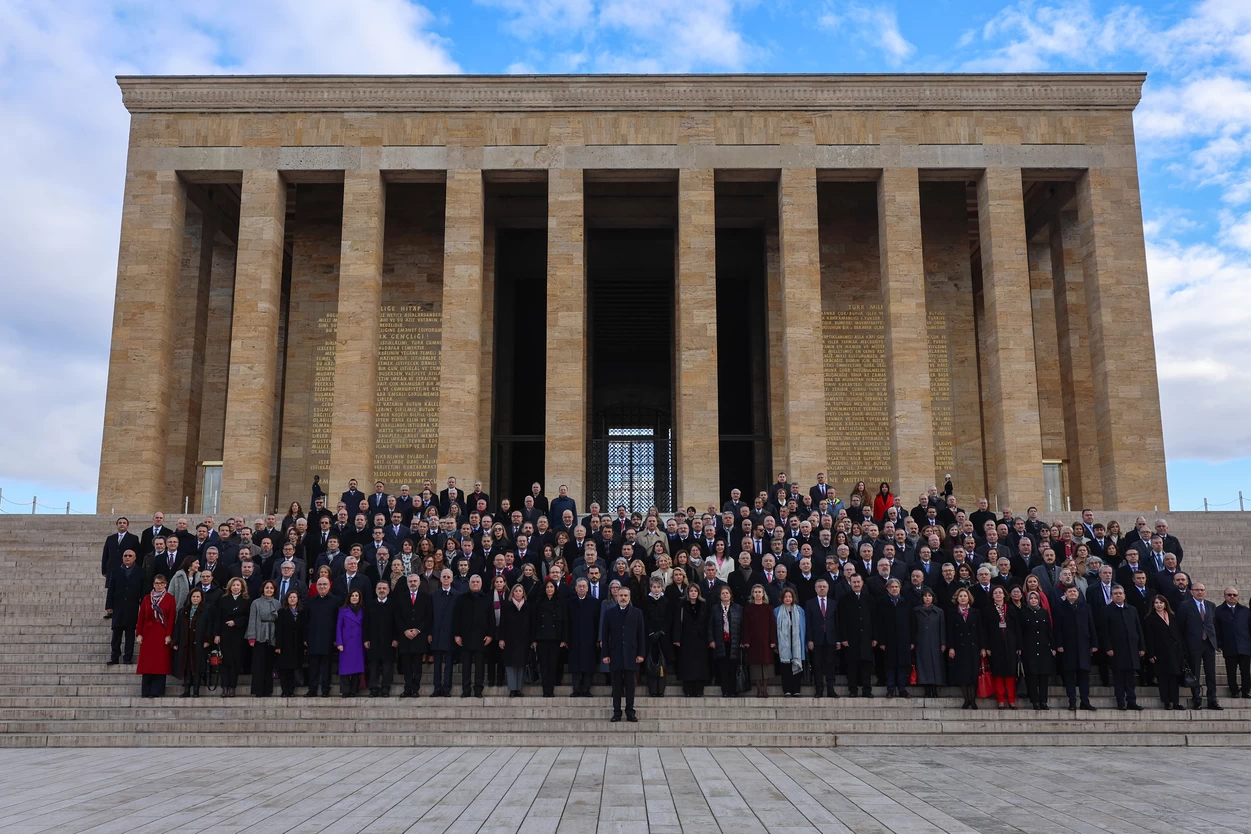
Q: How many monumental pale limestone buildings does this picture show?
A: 1